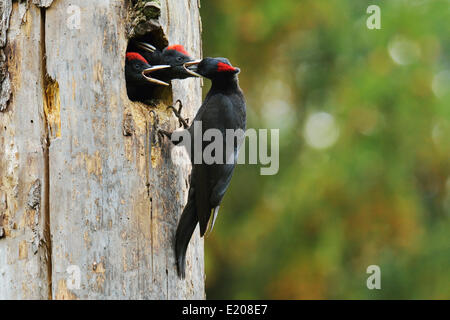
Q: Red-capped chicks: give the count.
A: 2